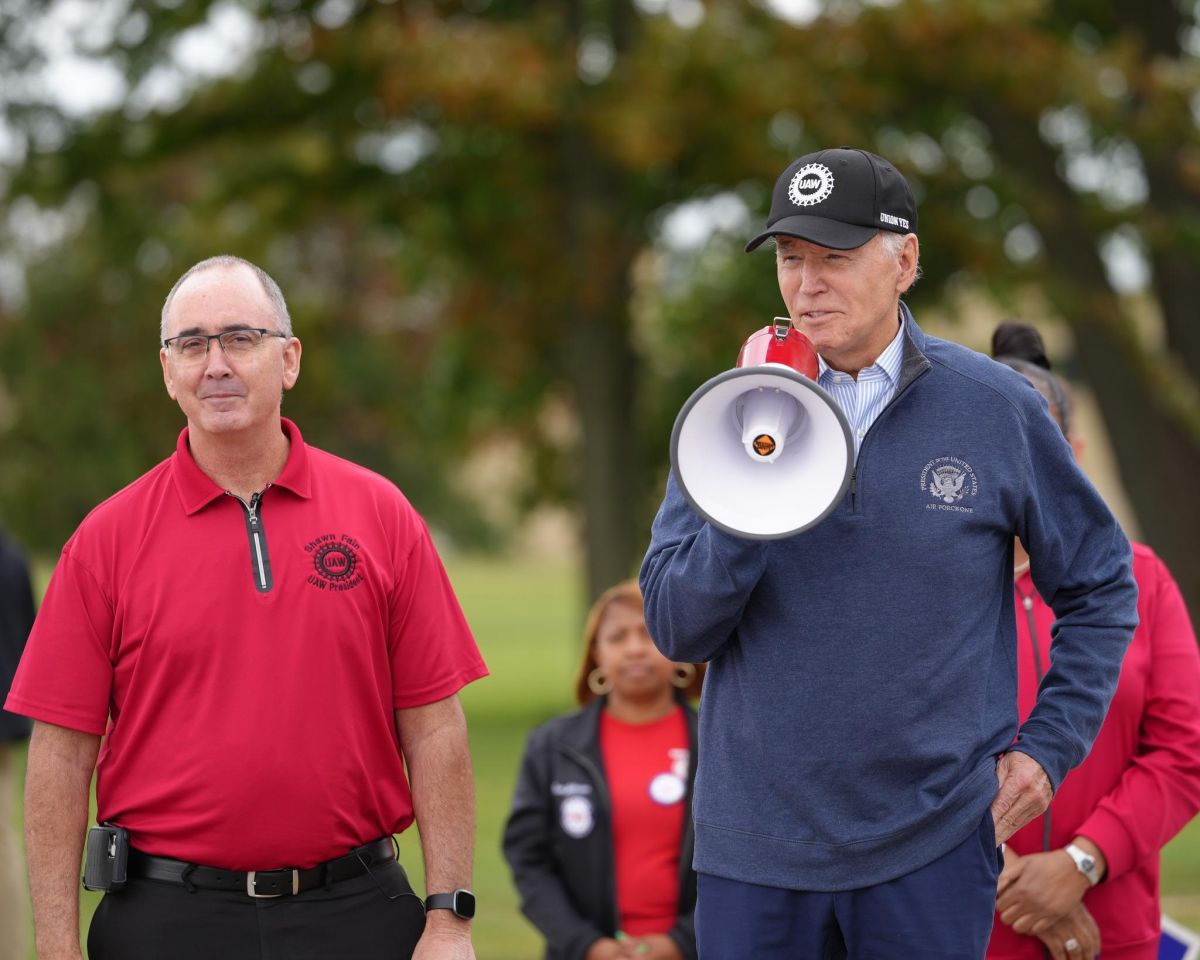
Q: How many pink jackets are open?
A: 0